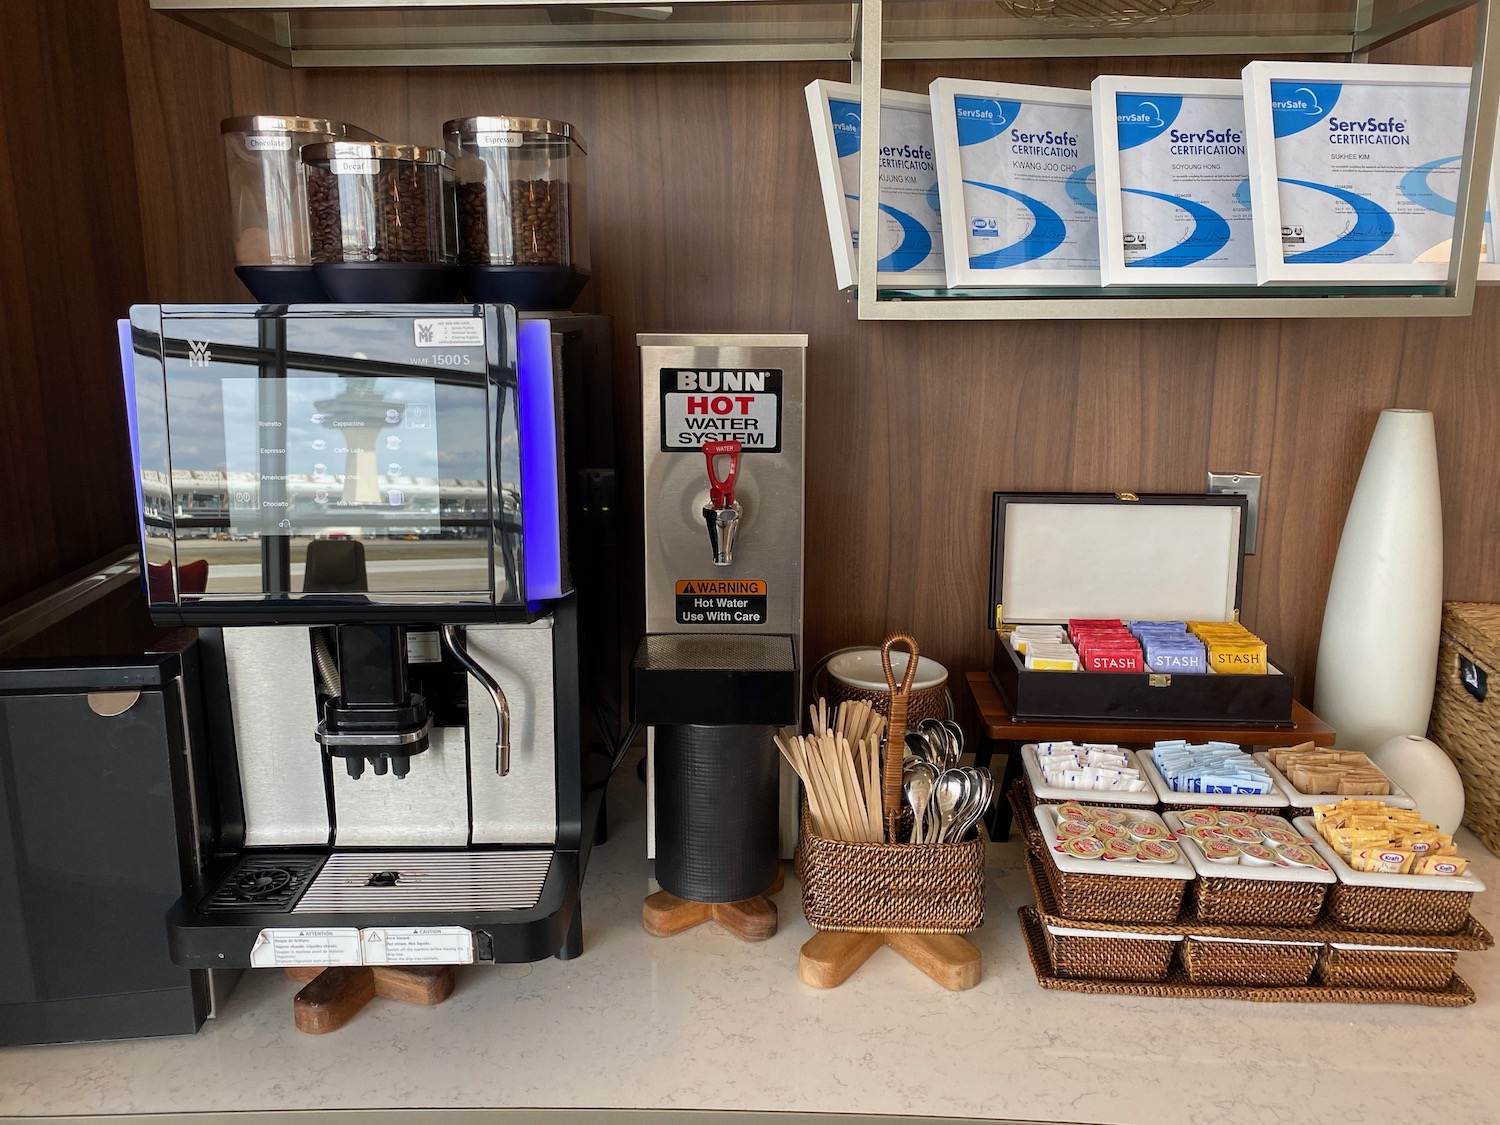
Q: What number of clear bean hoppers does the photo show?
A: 3